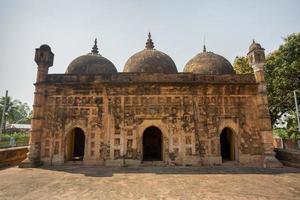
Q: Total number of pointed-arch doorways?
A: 3